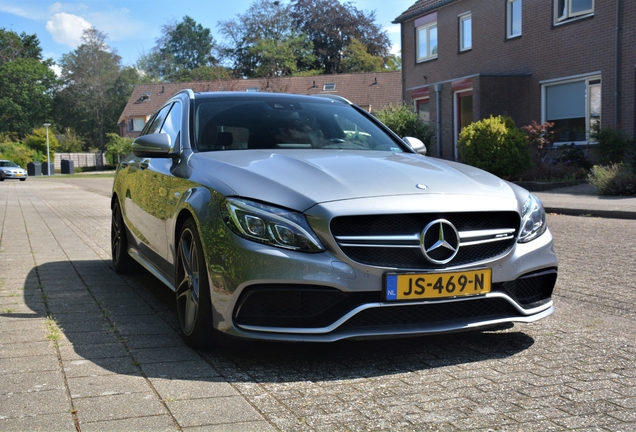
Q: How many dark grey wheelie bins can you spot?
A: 3